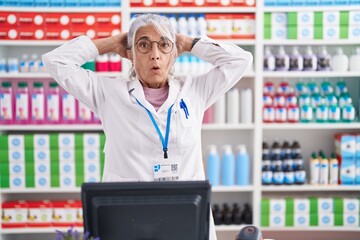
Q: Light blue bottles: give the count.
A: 3